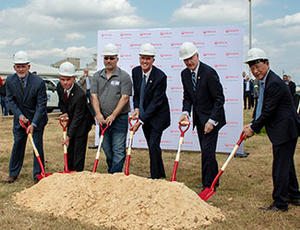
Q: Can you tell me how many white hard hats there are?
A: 6